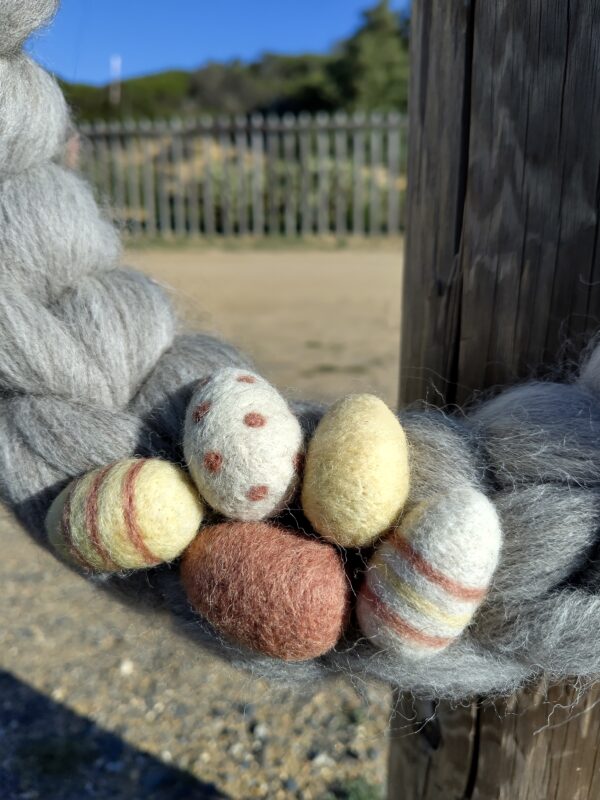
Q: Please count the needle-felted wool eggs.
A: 5